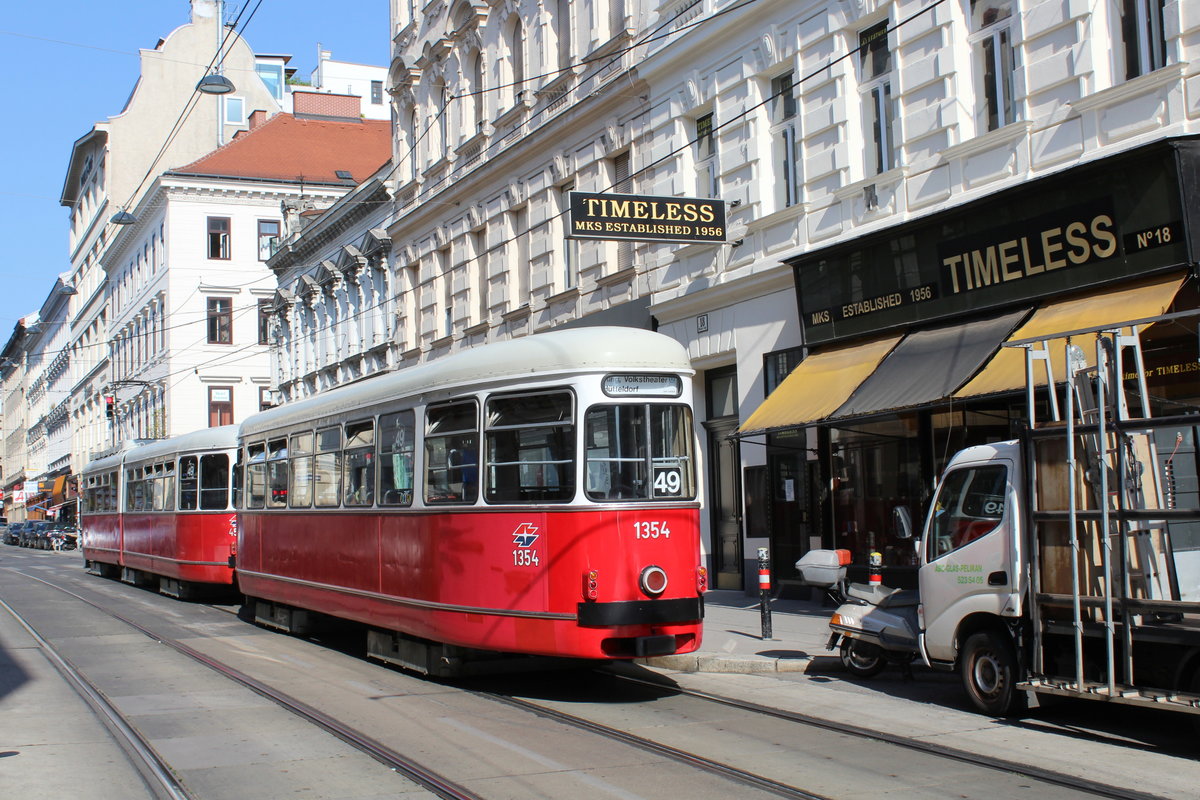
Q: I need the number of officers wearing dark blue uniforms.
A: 0